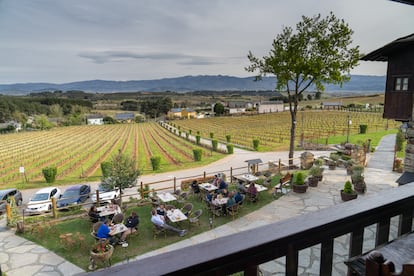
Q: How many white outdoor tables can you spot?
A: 8